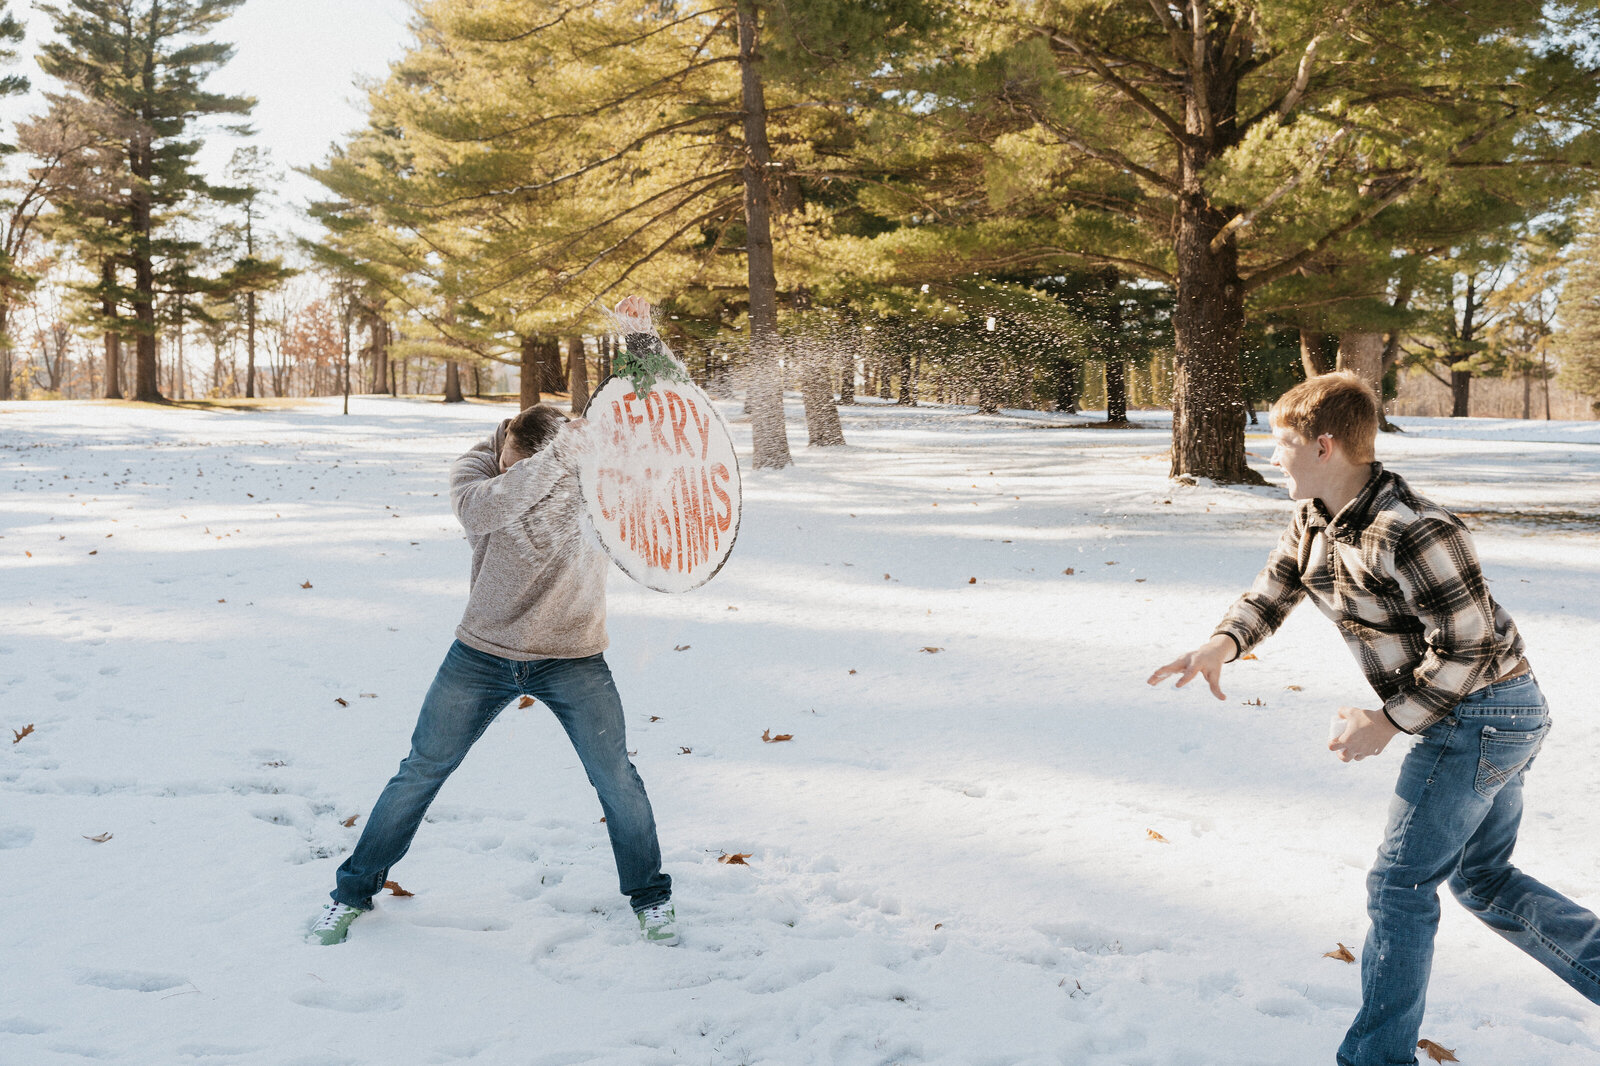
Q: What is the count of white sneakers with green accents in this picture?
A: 2